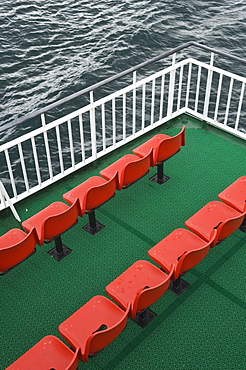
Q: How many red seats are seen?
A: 11